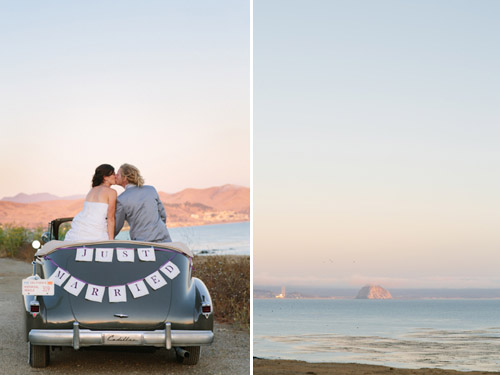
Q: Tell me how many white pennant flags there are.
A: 11